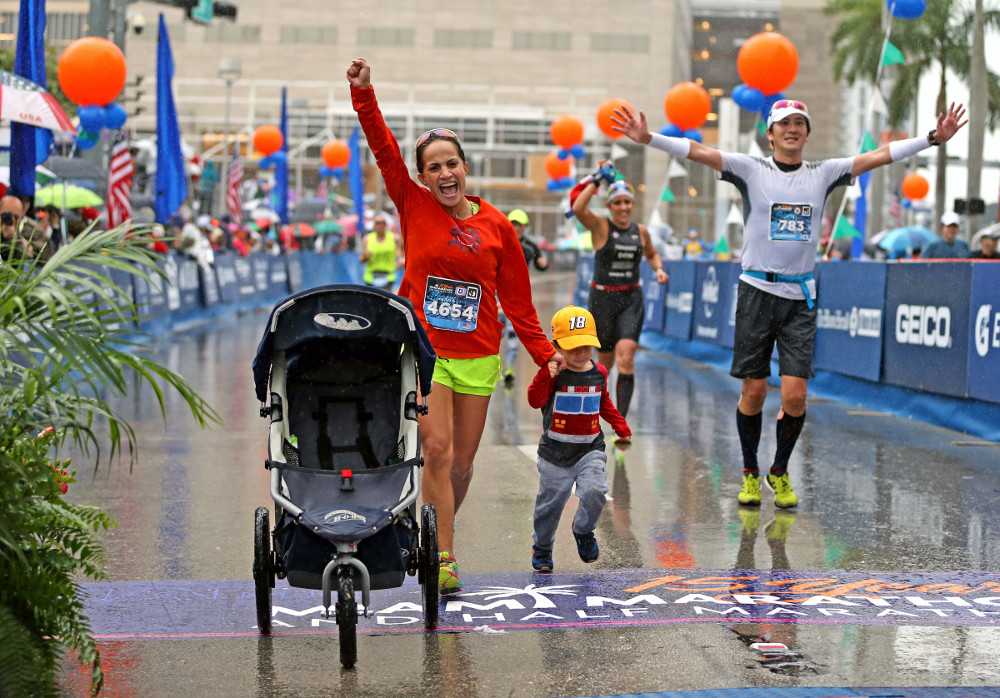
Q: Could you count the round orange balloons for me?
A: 9